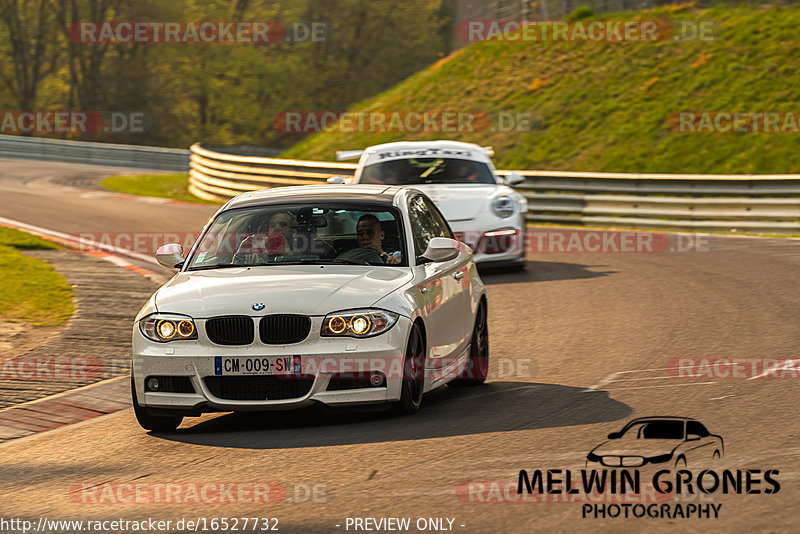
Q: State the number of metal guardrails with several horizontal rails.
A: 2